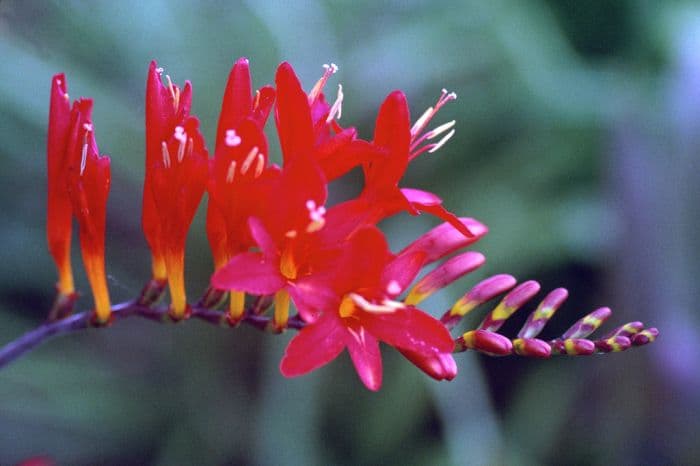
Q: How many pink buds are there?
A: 13